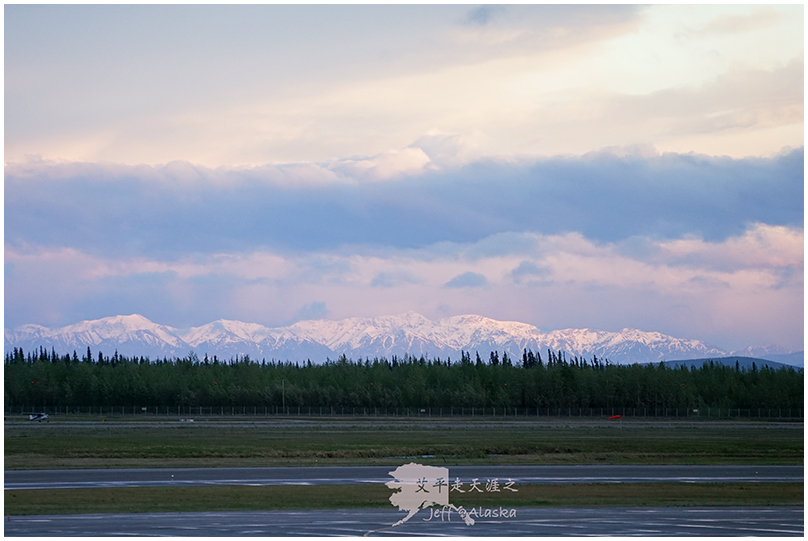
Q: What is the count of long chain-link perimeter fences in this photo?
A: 1